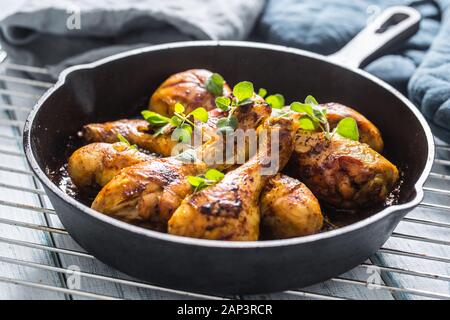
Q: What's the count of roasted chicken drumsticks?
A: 8